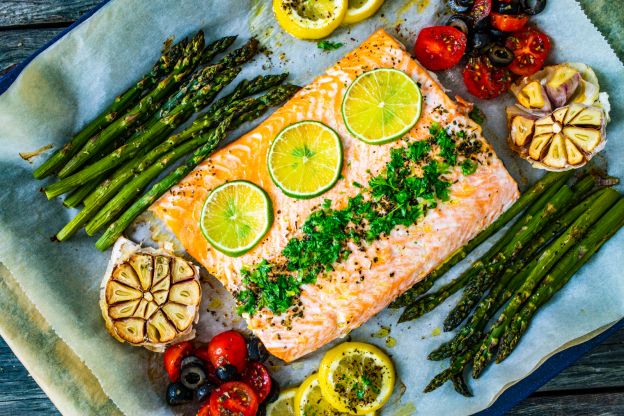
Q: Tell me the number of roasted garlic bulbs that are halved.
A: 2